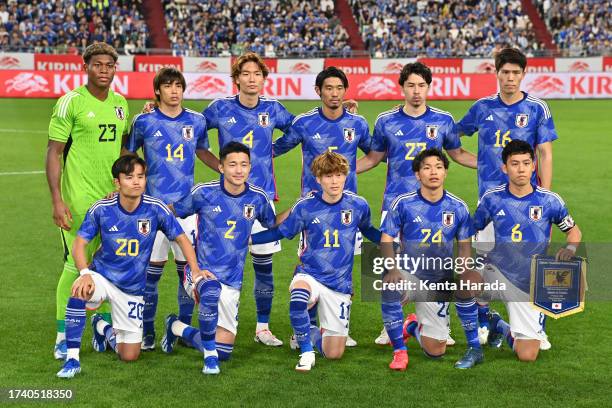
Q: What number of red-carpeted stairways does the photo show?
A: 3